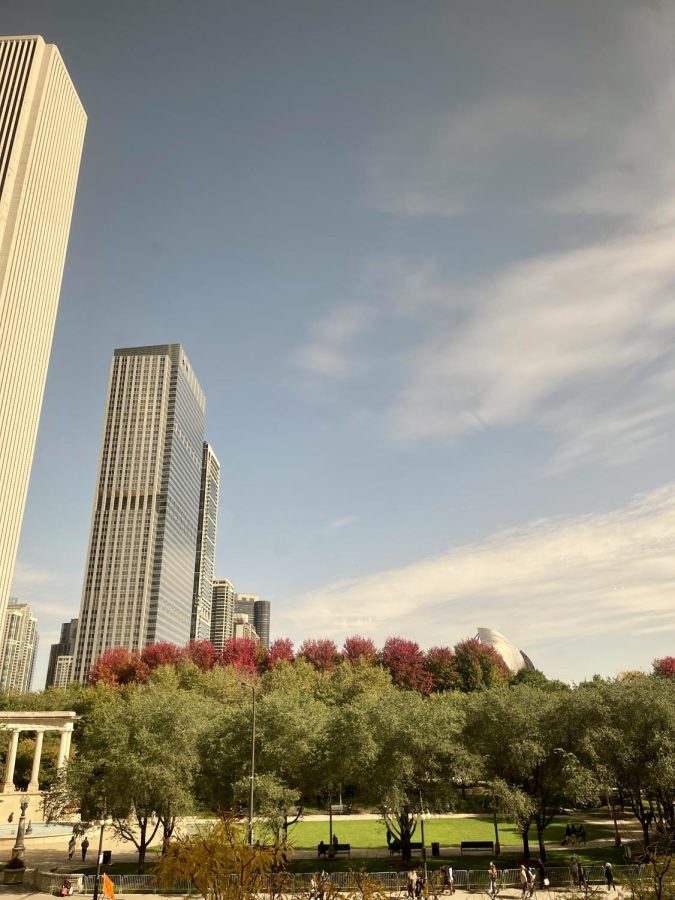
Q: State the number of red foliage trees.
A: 11